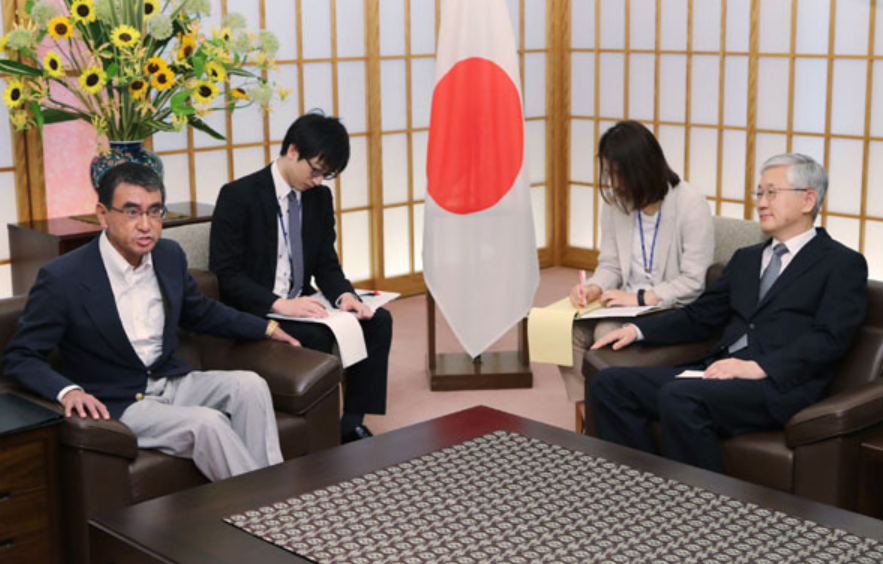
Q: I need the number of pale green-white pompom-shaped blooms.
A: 9